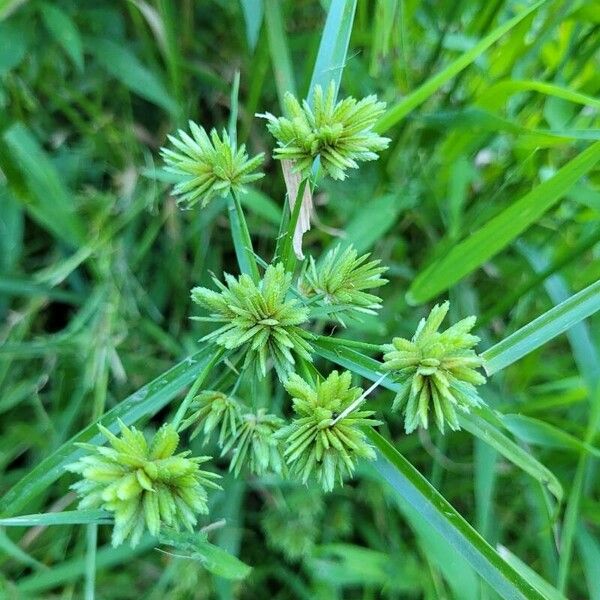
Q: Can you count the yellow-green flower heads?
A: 9